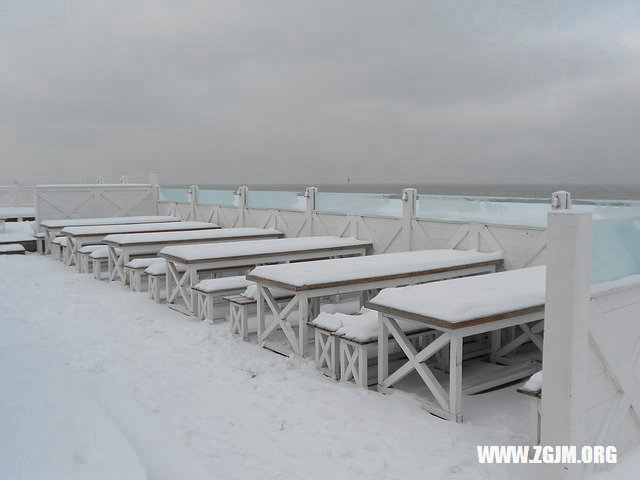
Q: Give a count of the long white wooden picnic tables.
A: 6